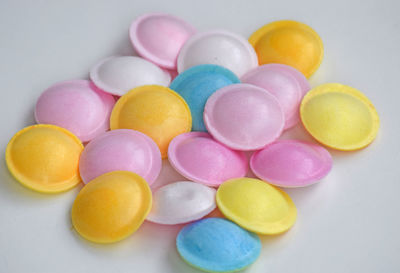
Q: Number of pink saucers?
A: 7